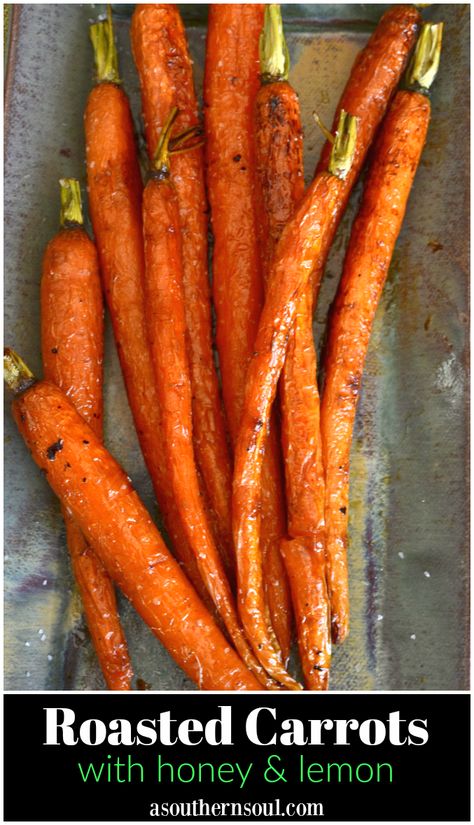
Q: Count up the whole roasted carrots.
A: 10